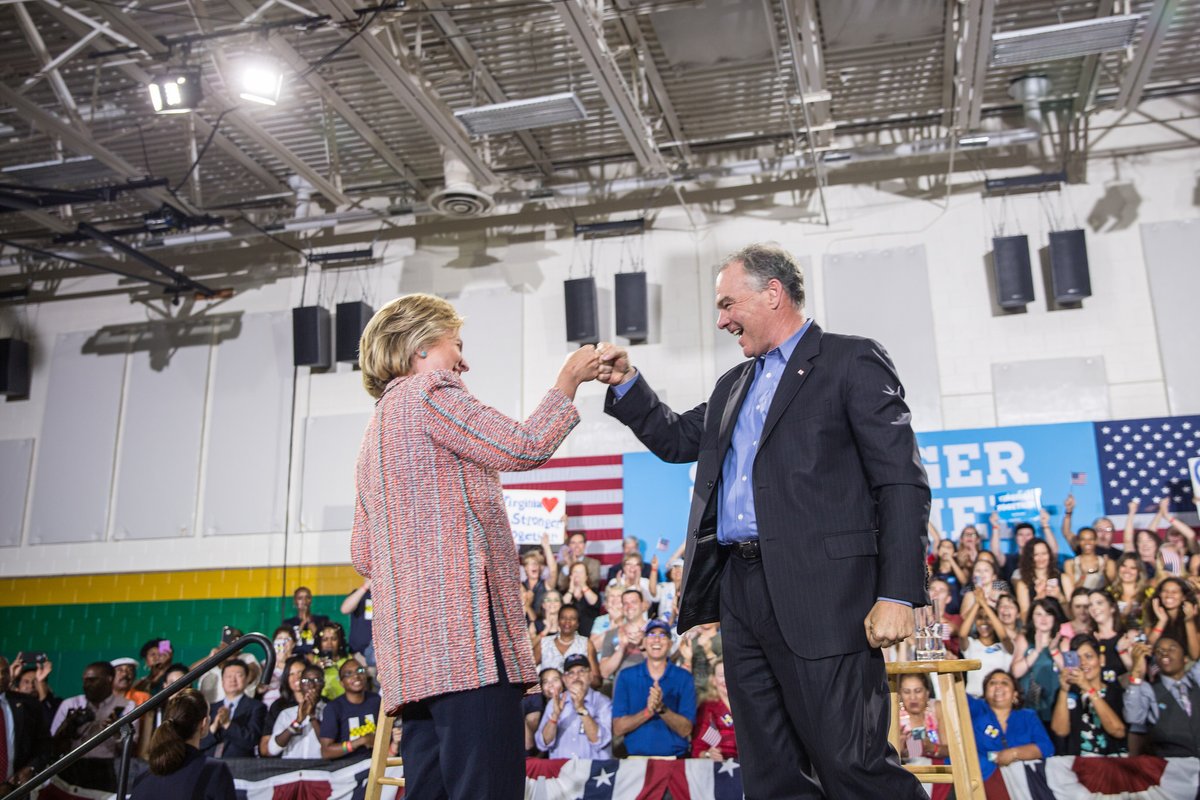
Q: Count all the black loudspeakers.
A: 7